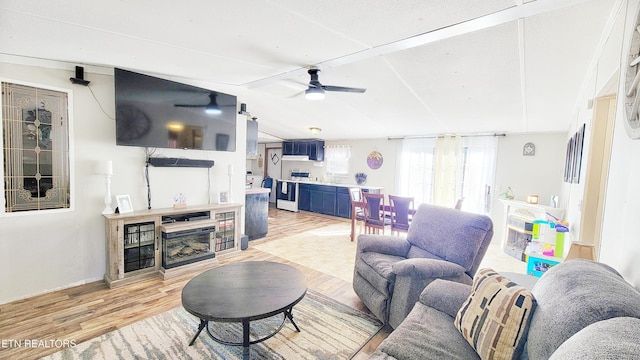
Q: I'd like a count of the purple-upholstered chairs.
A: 2